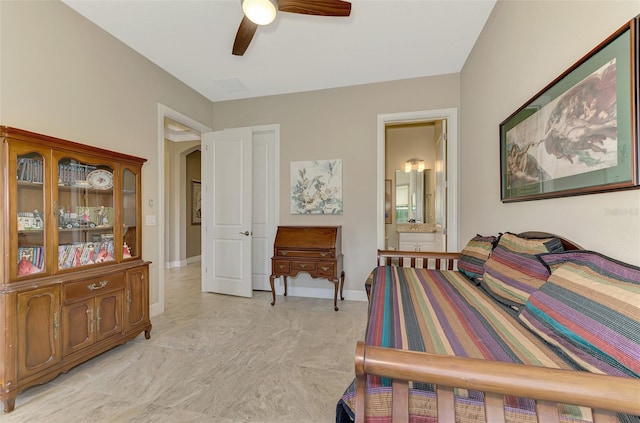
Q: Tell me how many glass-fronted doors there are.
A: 3